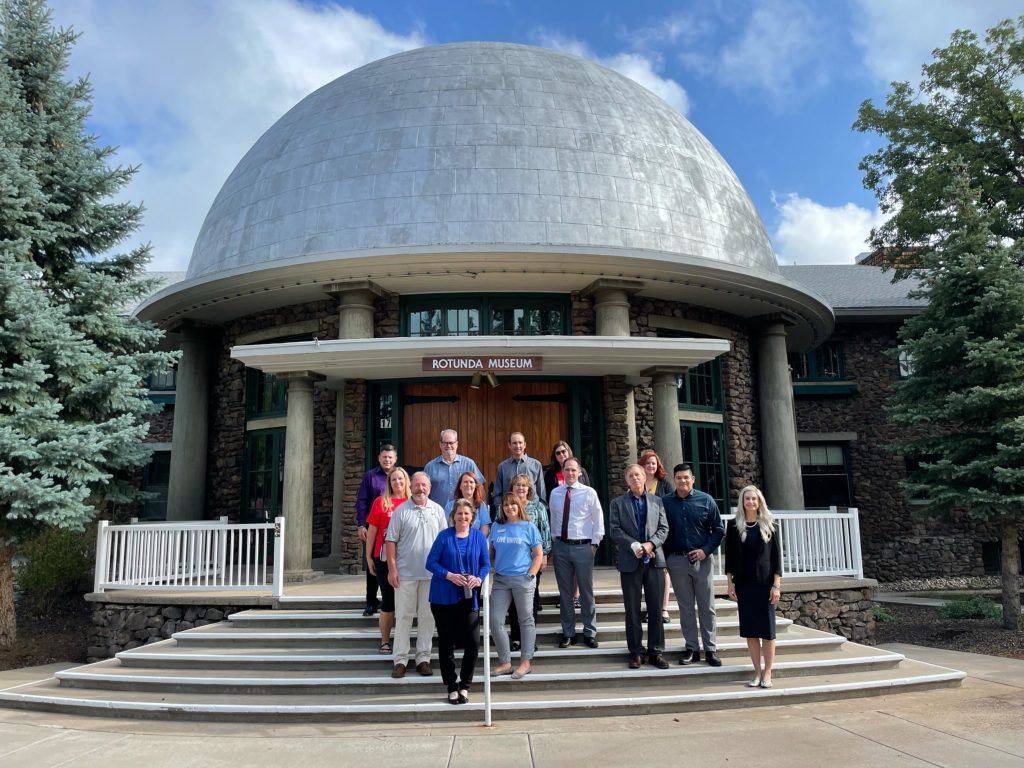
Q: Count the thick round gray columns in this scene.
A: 6